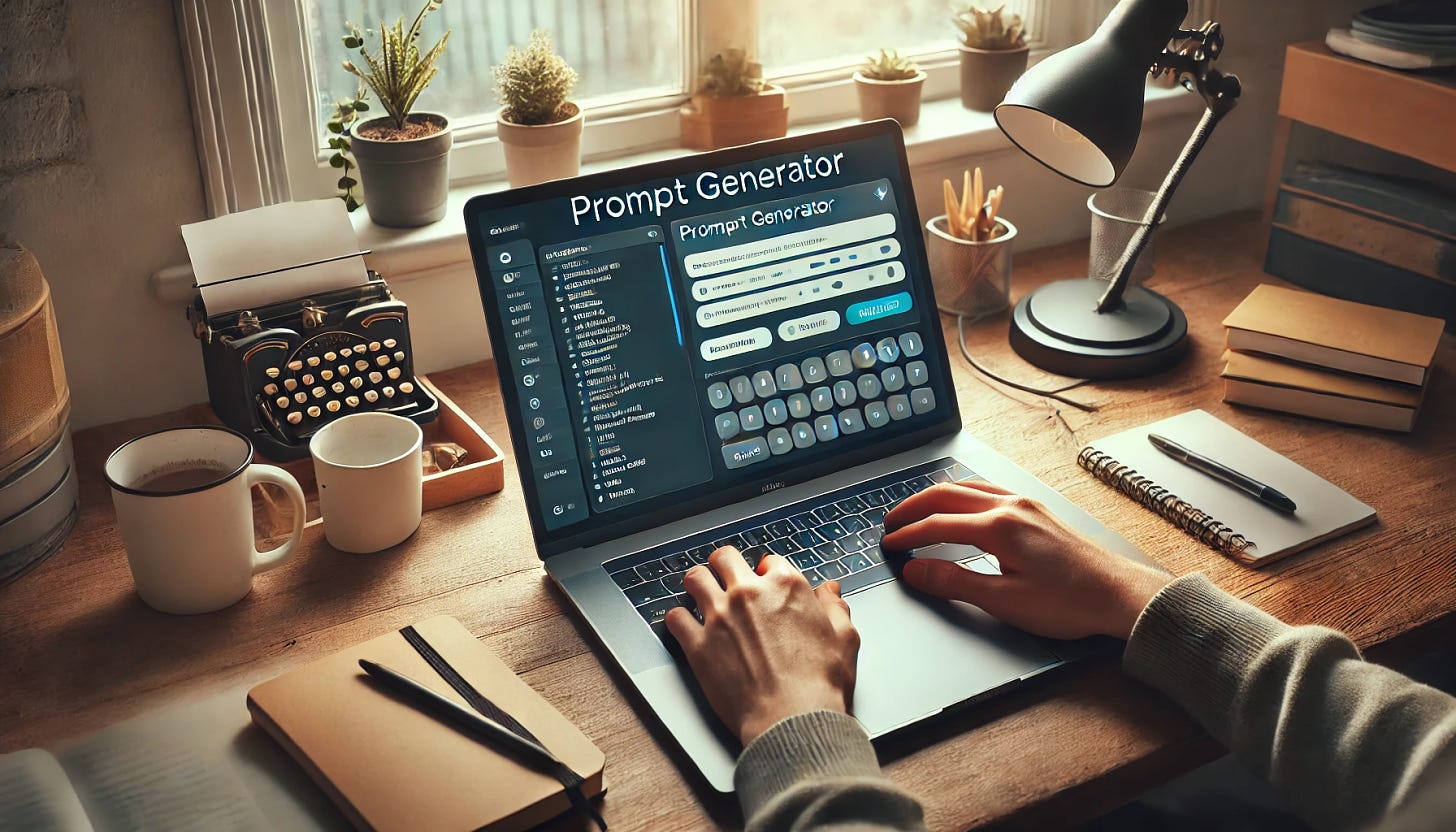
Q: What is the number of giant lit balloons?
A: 0